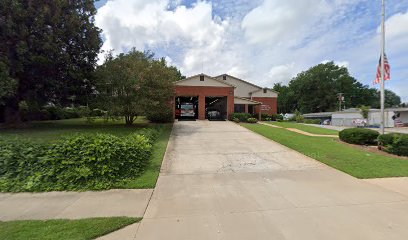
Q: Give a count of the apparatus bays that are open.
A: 2